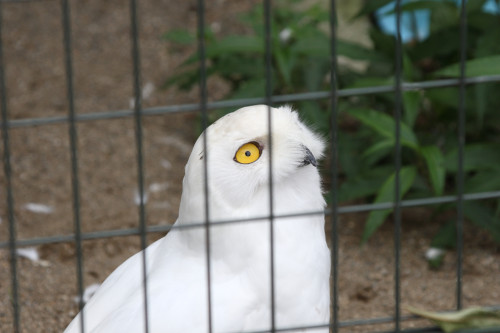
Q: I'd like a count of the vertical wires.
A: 8